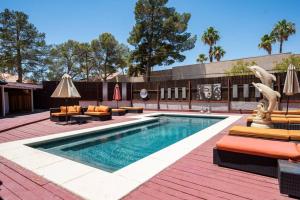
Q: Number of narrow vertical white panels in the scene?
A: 7